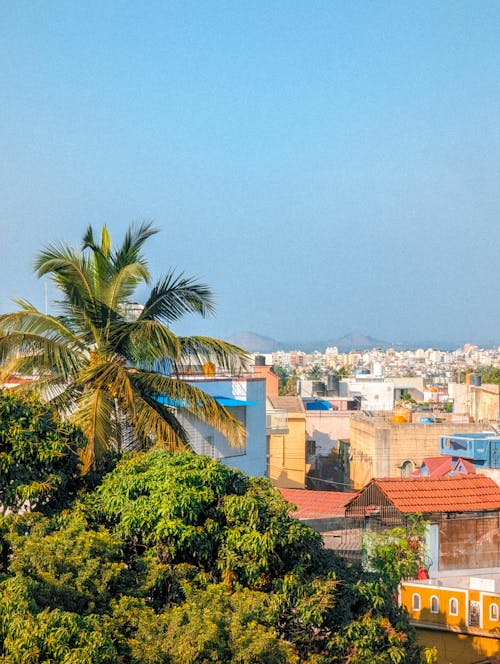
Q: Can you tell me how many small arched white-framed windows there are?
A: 4